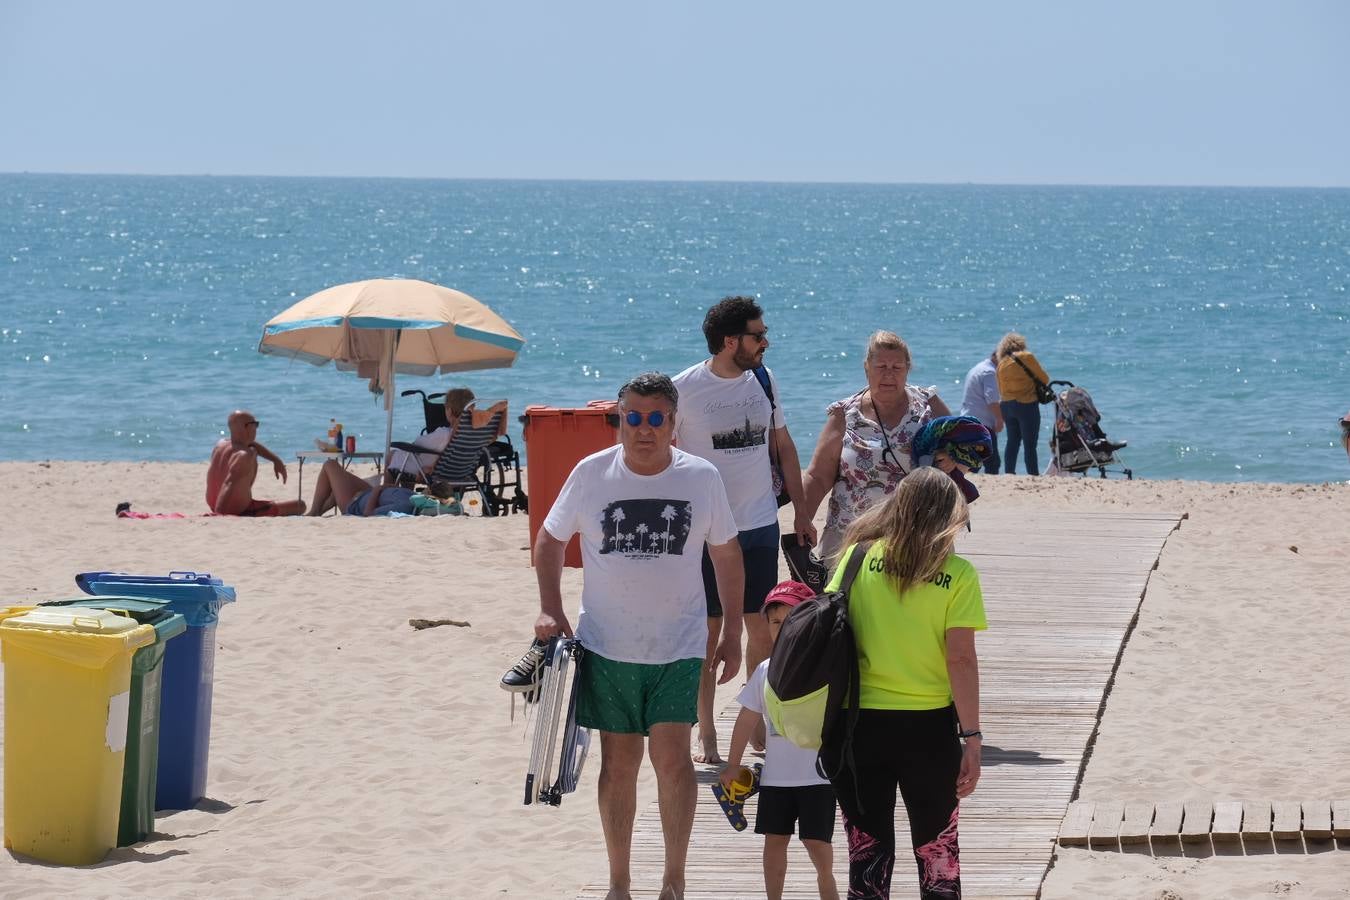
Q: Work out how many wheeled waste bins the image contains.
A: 5